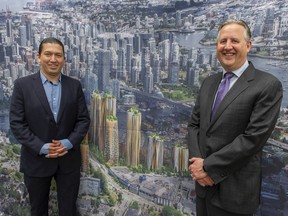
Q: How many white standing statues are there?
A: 0